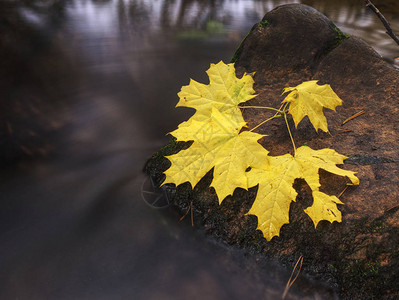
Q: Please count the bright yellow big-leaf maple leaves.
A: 4